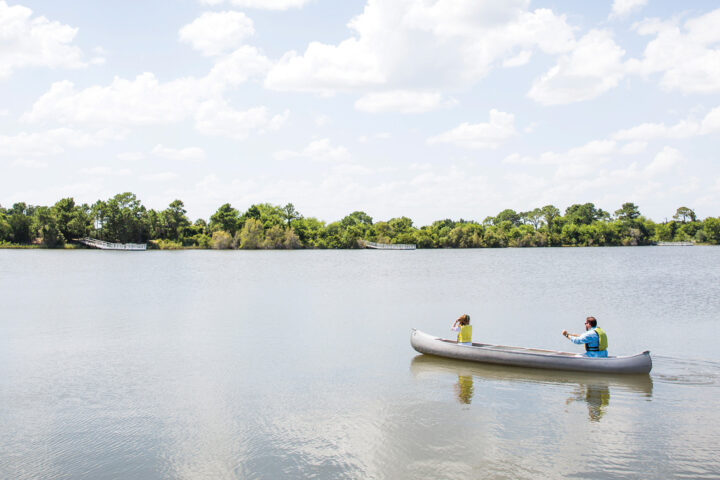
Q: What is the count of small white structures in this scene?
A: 3